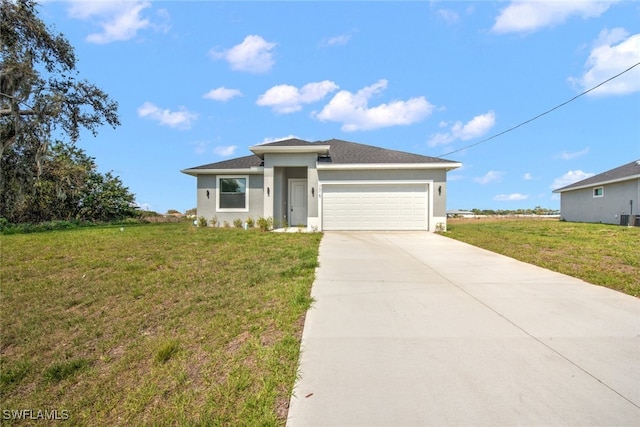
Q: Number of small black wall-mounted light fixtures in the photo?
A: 4